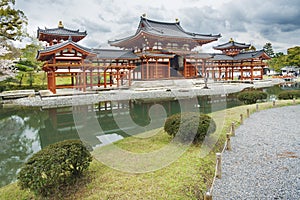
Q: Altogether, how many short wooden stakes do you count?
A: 9